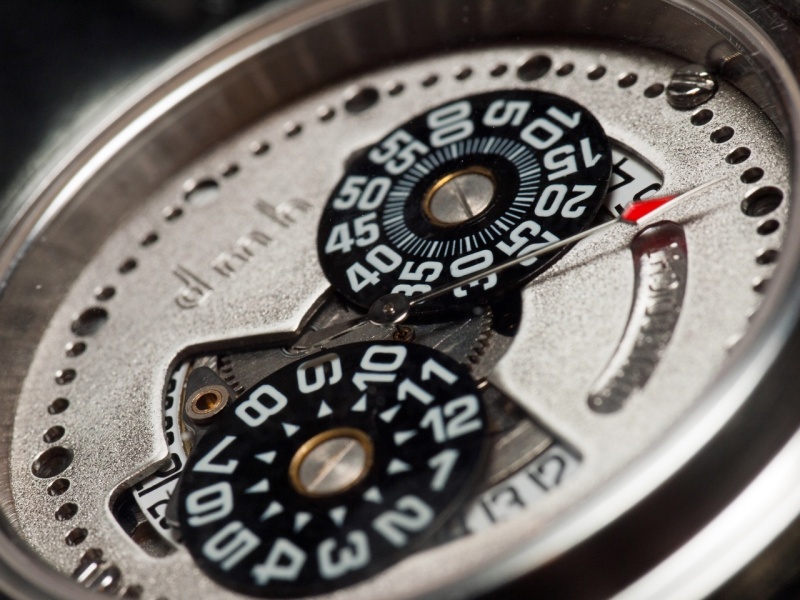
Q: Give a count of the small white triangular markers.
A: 12